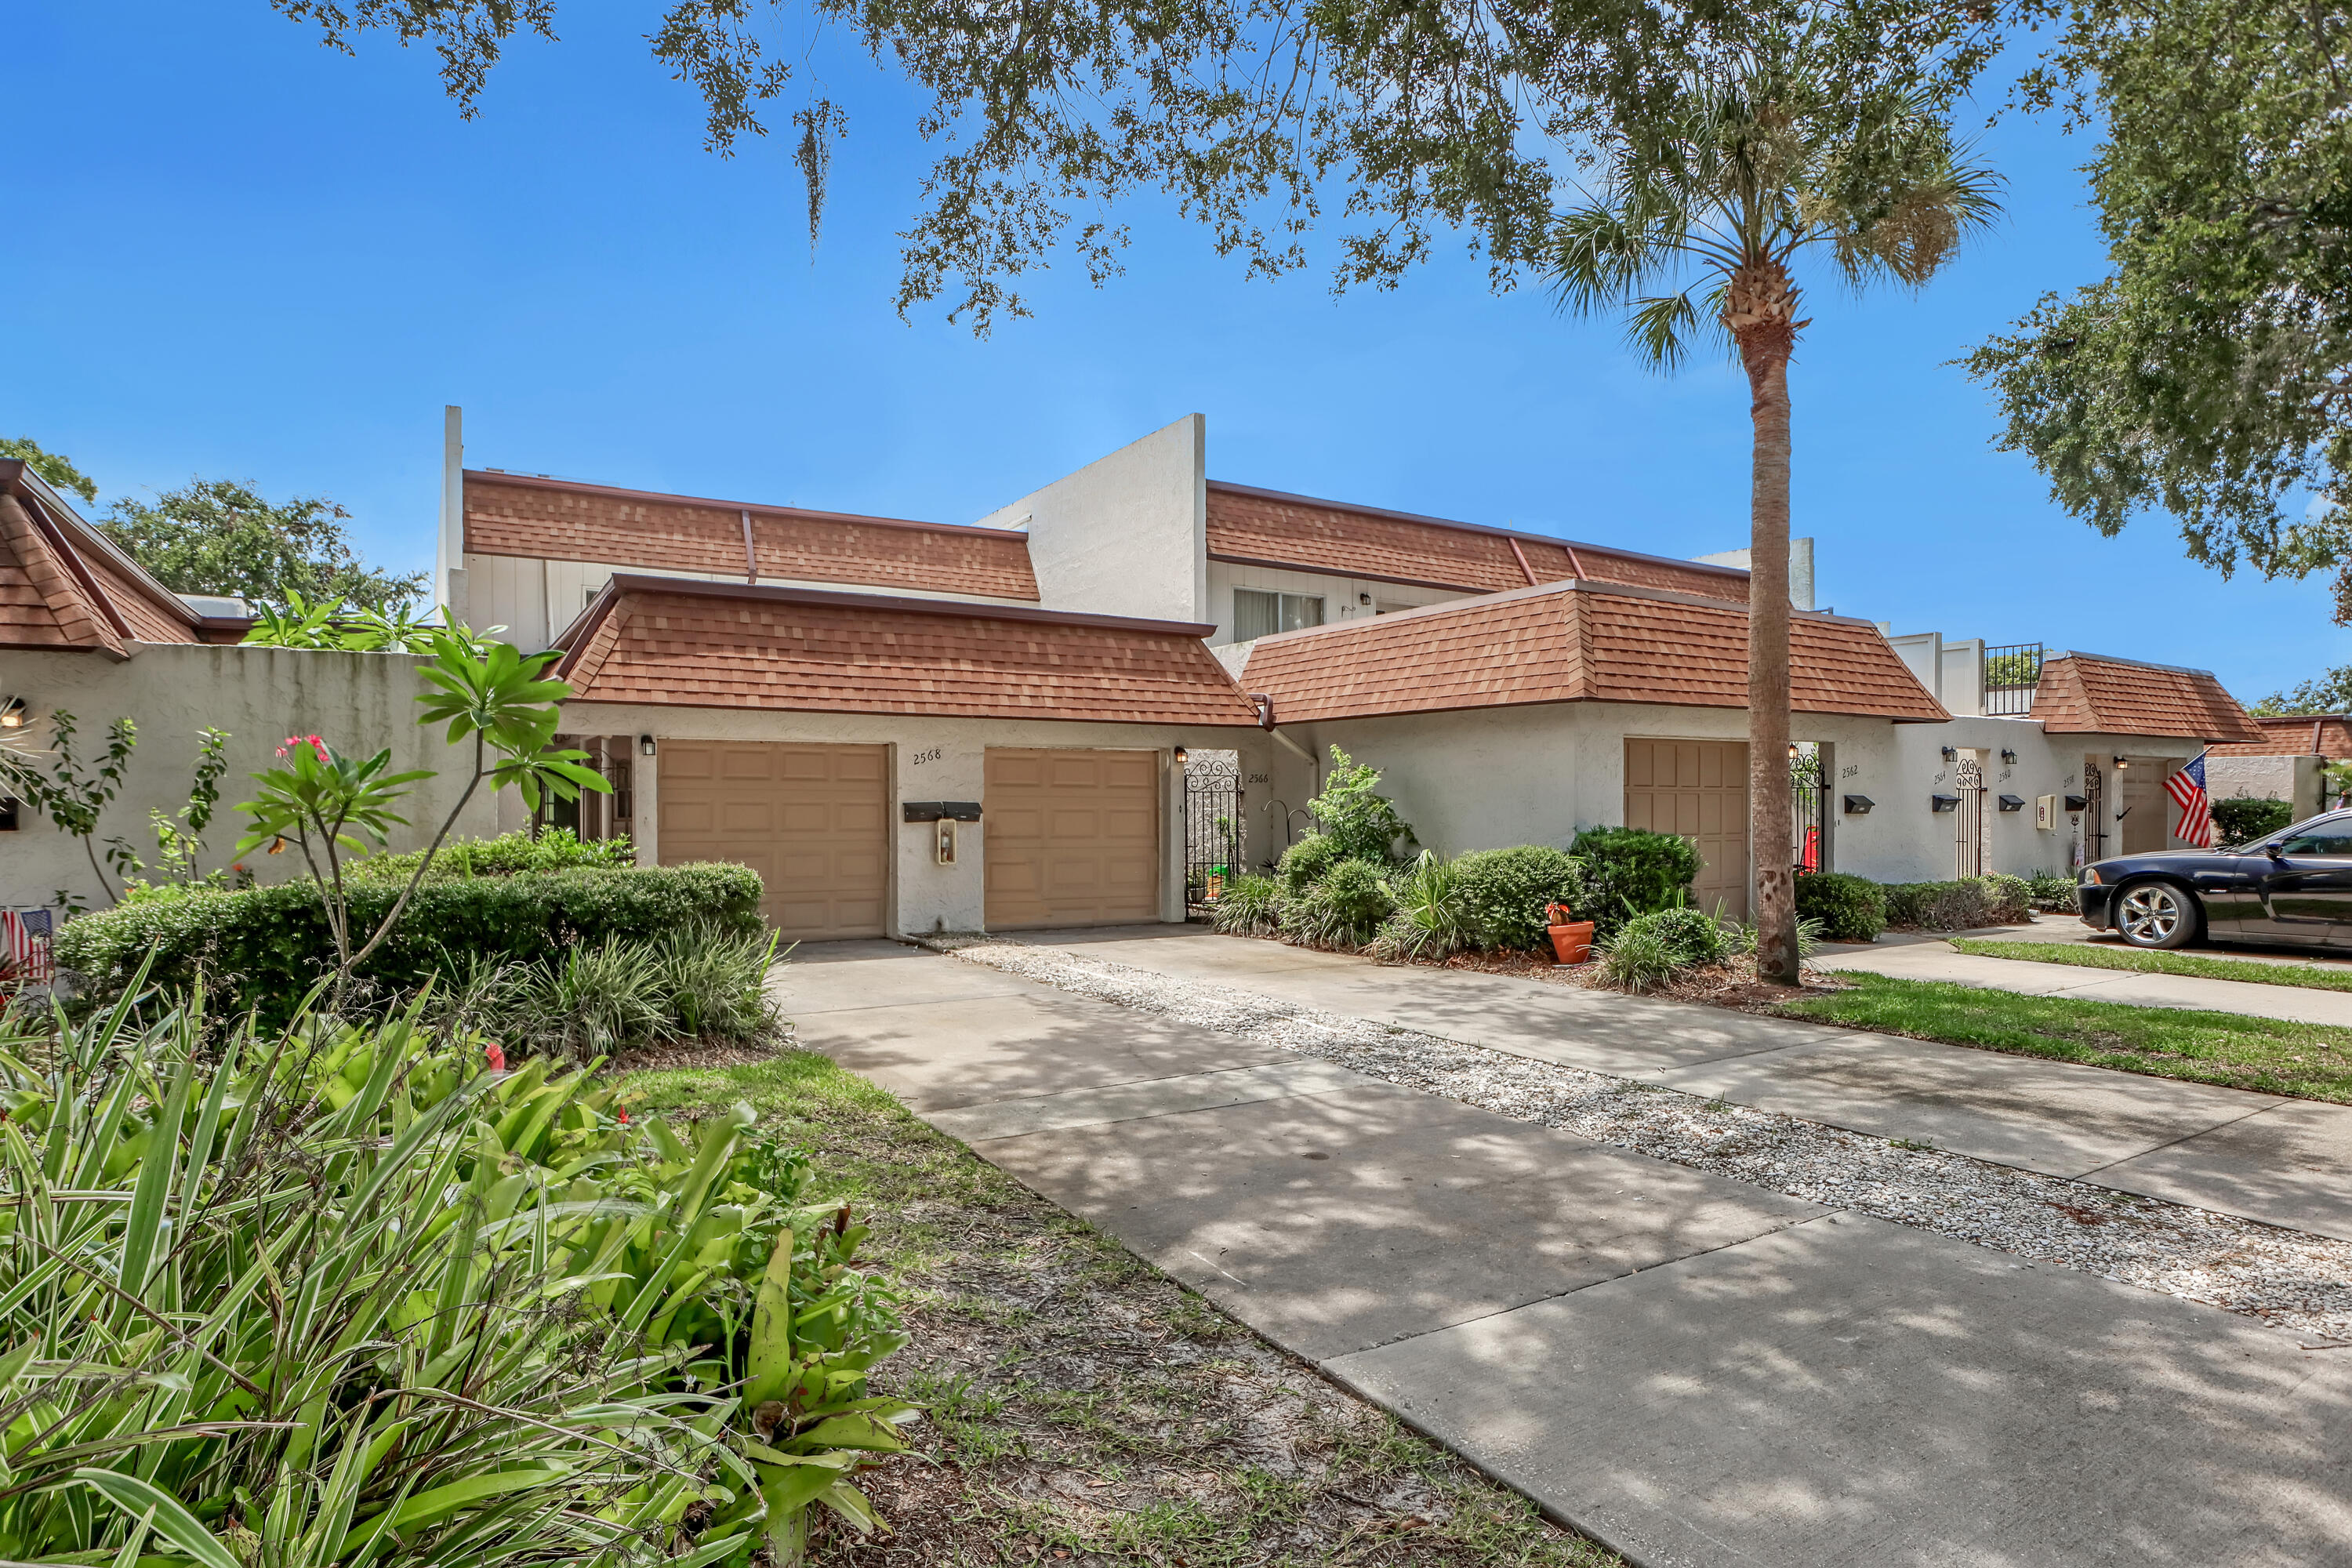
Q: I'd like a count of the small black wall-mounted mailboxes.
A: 6